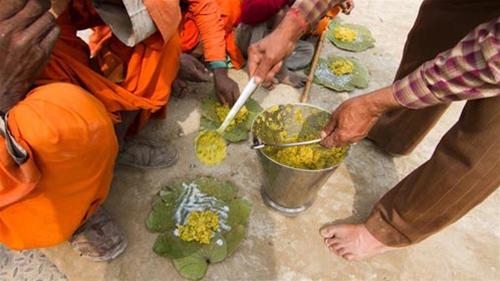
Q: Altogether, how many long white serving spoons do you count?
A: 1